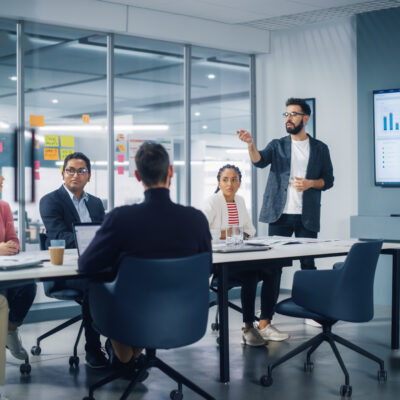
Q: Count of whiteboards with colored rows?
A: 1